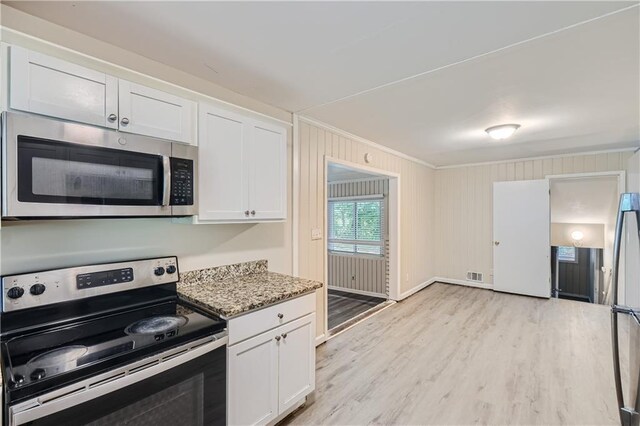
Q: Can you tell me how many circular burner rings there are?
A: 2